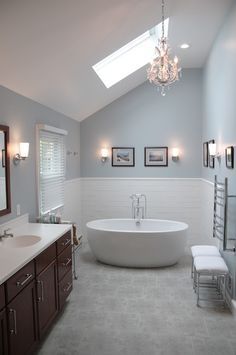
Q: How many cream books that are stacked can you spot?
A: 0